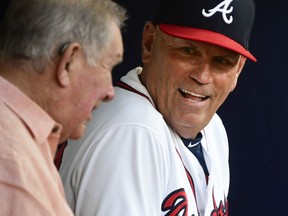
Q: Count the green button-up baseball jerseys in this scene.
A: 0